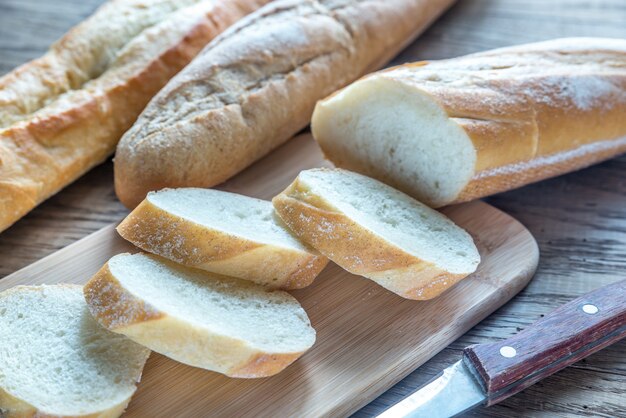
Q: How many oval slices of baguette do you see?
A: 4